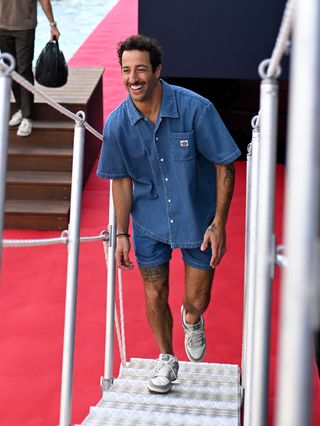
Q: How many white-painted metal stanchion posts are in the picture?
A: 7